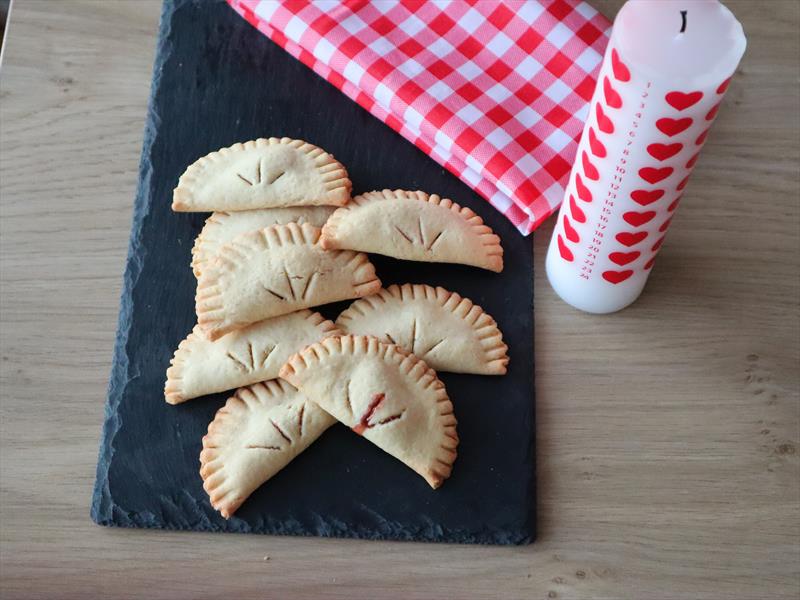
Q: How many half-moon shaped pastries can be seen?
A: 8